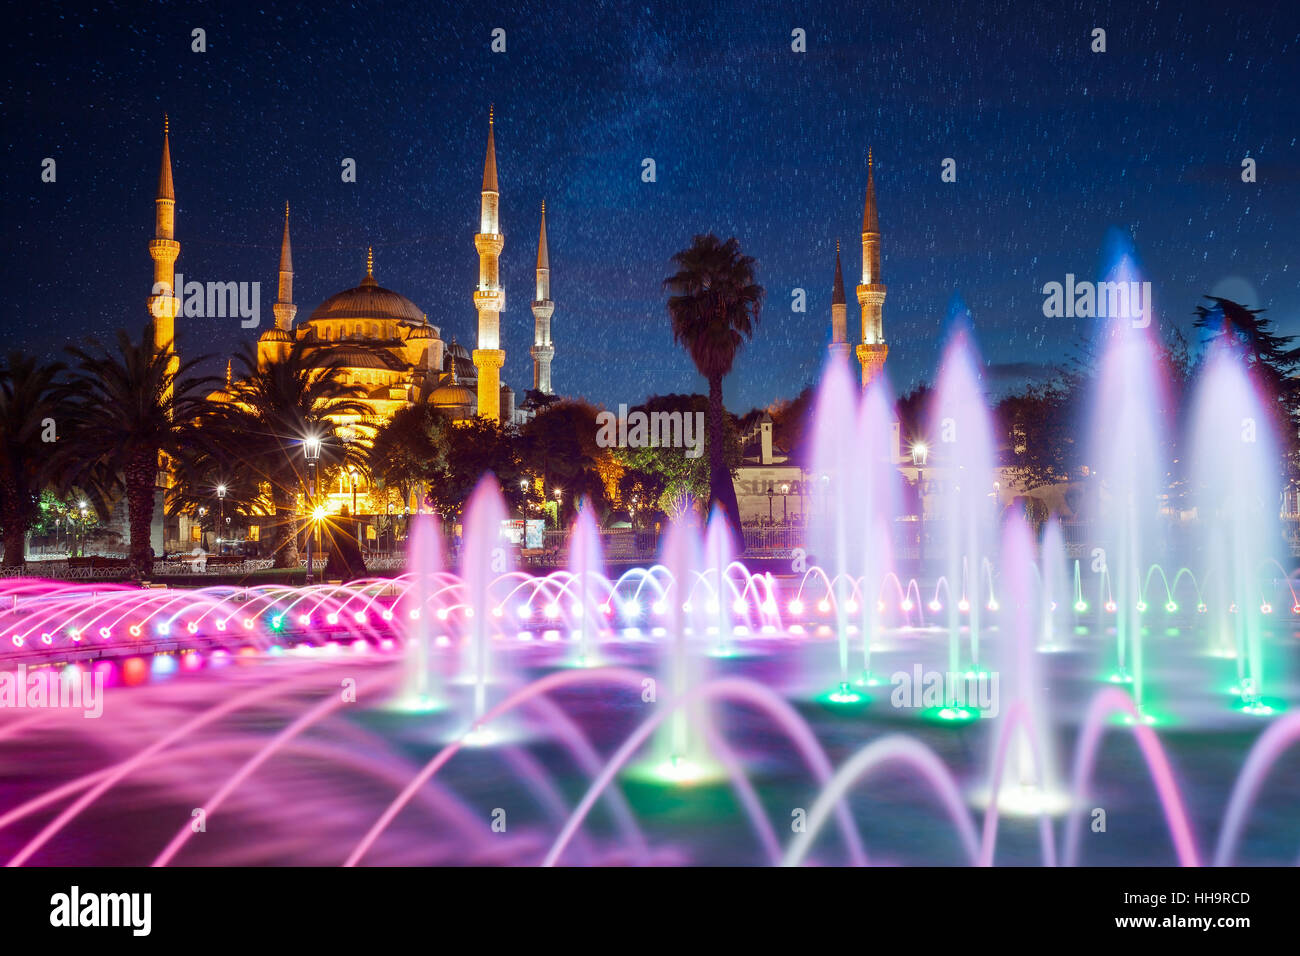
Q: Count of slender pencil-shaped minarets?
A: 6